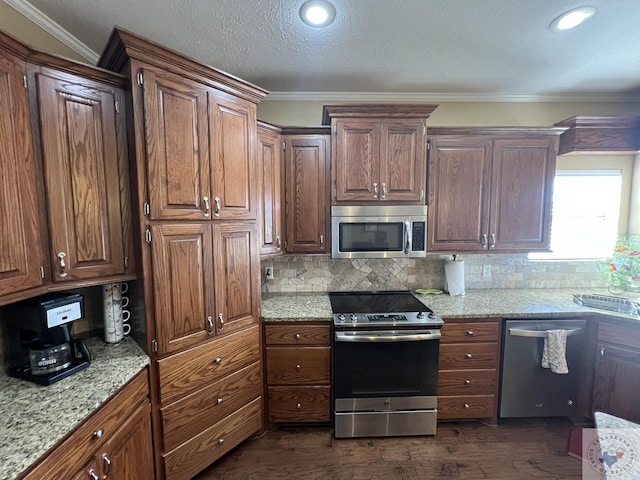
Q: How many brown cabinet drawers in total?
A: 11